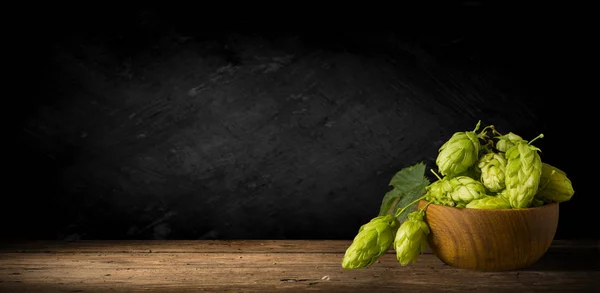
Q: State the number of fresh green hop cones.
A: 9